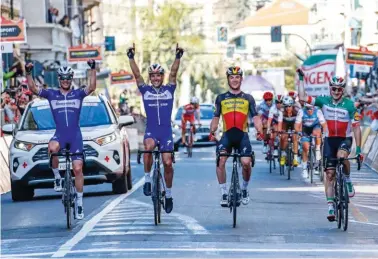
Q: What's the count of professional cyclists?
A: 10